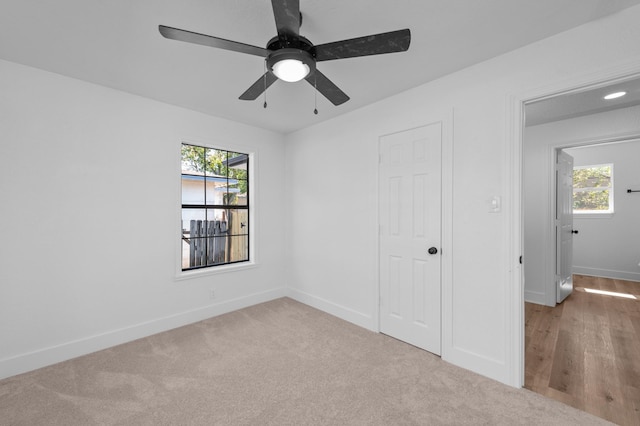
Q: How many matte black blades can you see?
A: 5